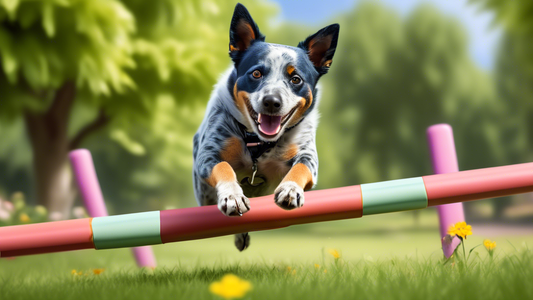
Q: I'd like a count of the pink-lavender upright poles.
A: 2